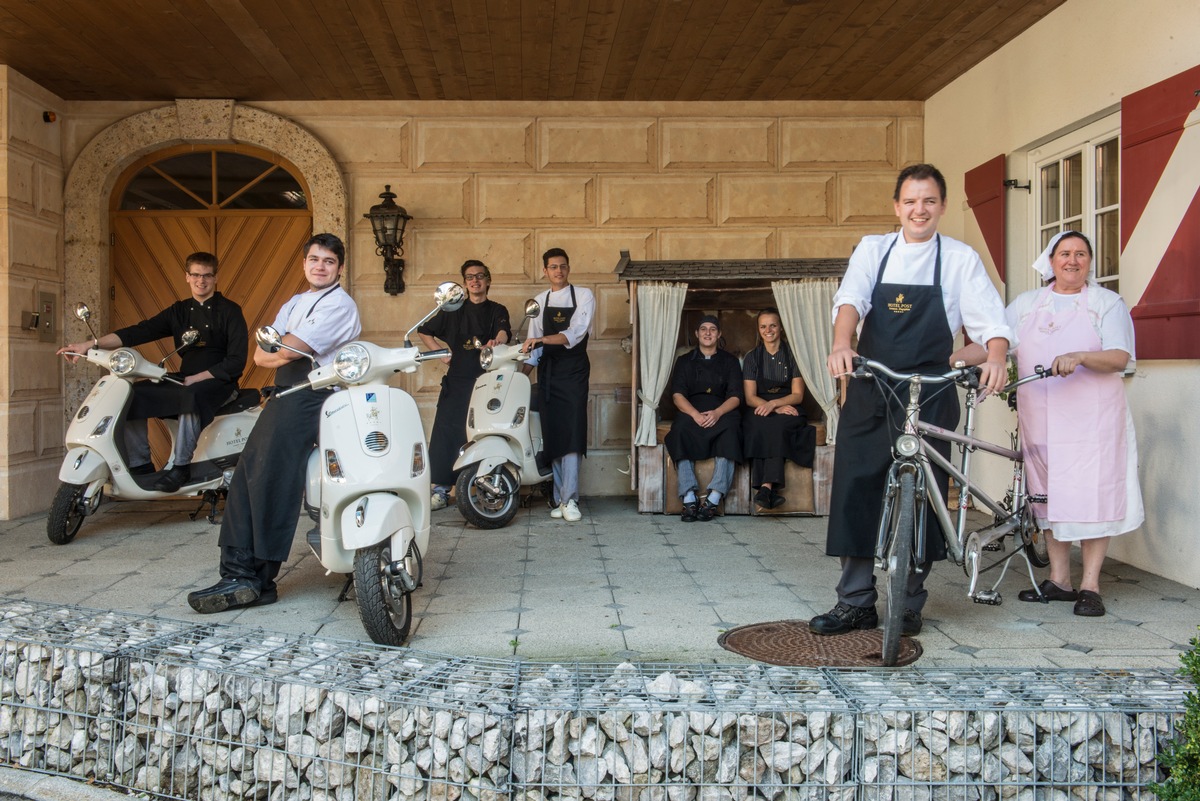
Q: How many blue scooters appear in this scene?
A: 0